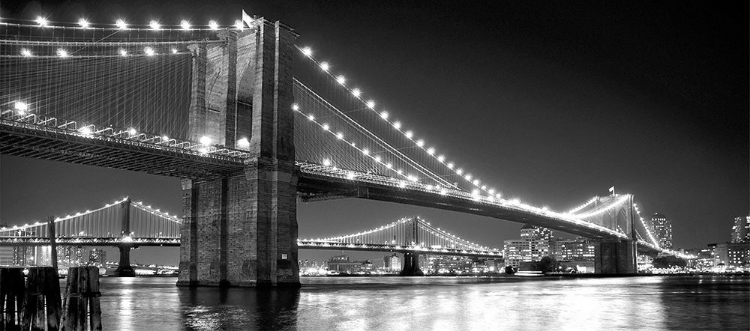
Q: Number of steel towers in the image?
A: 2